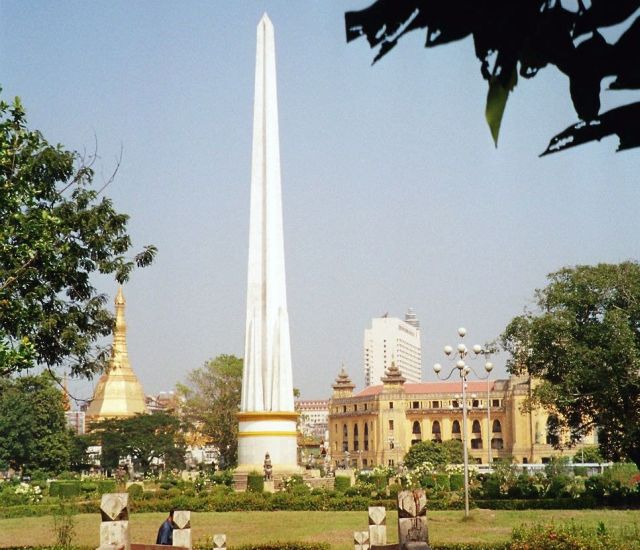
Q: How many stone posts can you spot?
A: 6